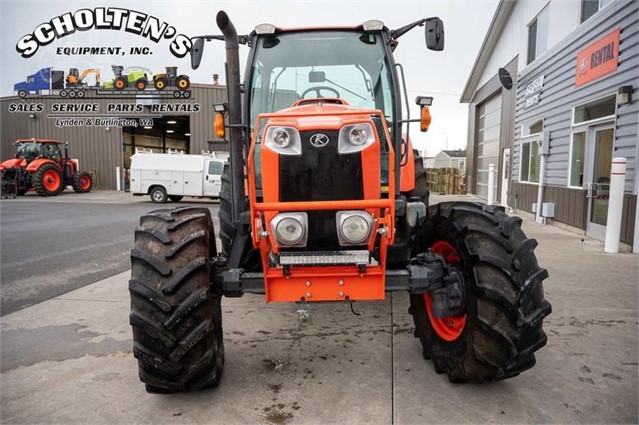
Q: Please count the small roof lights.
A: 2